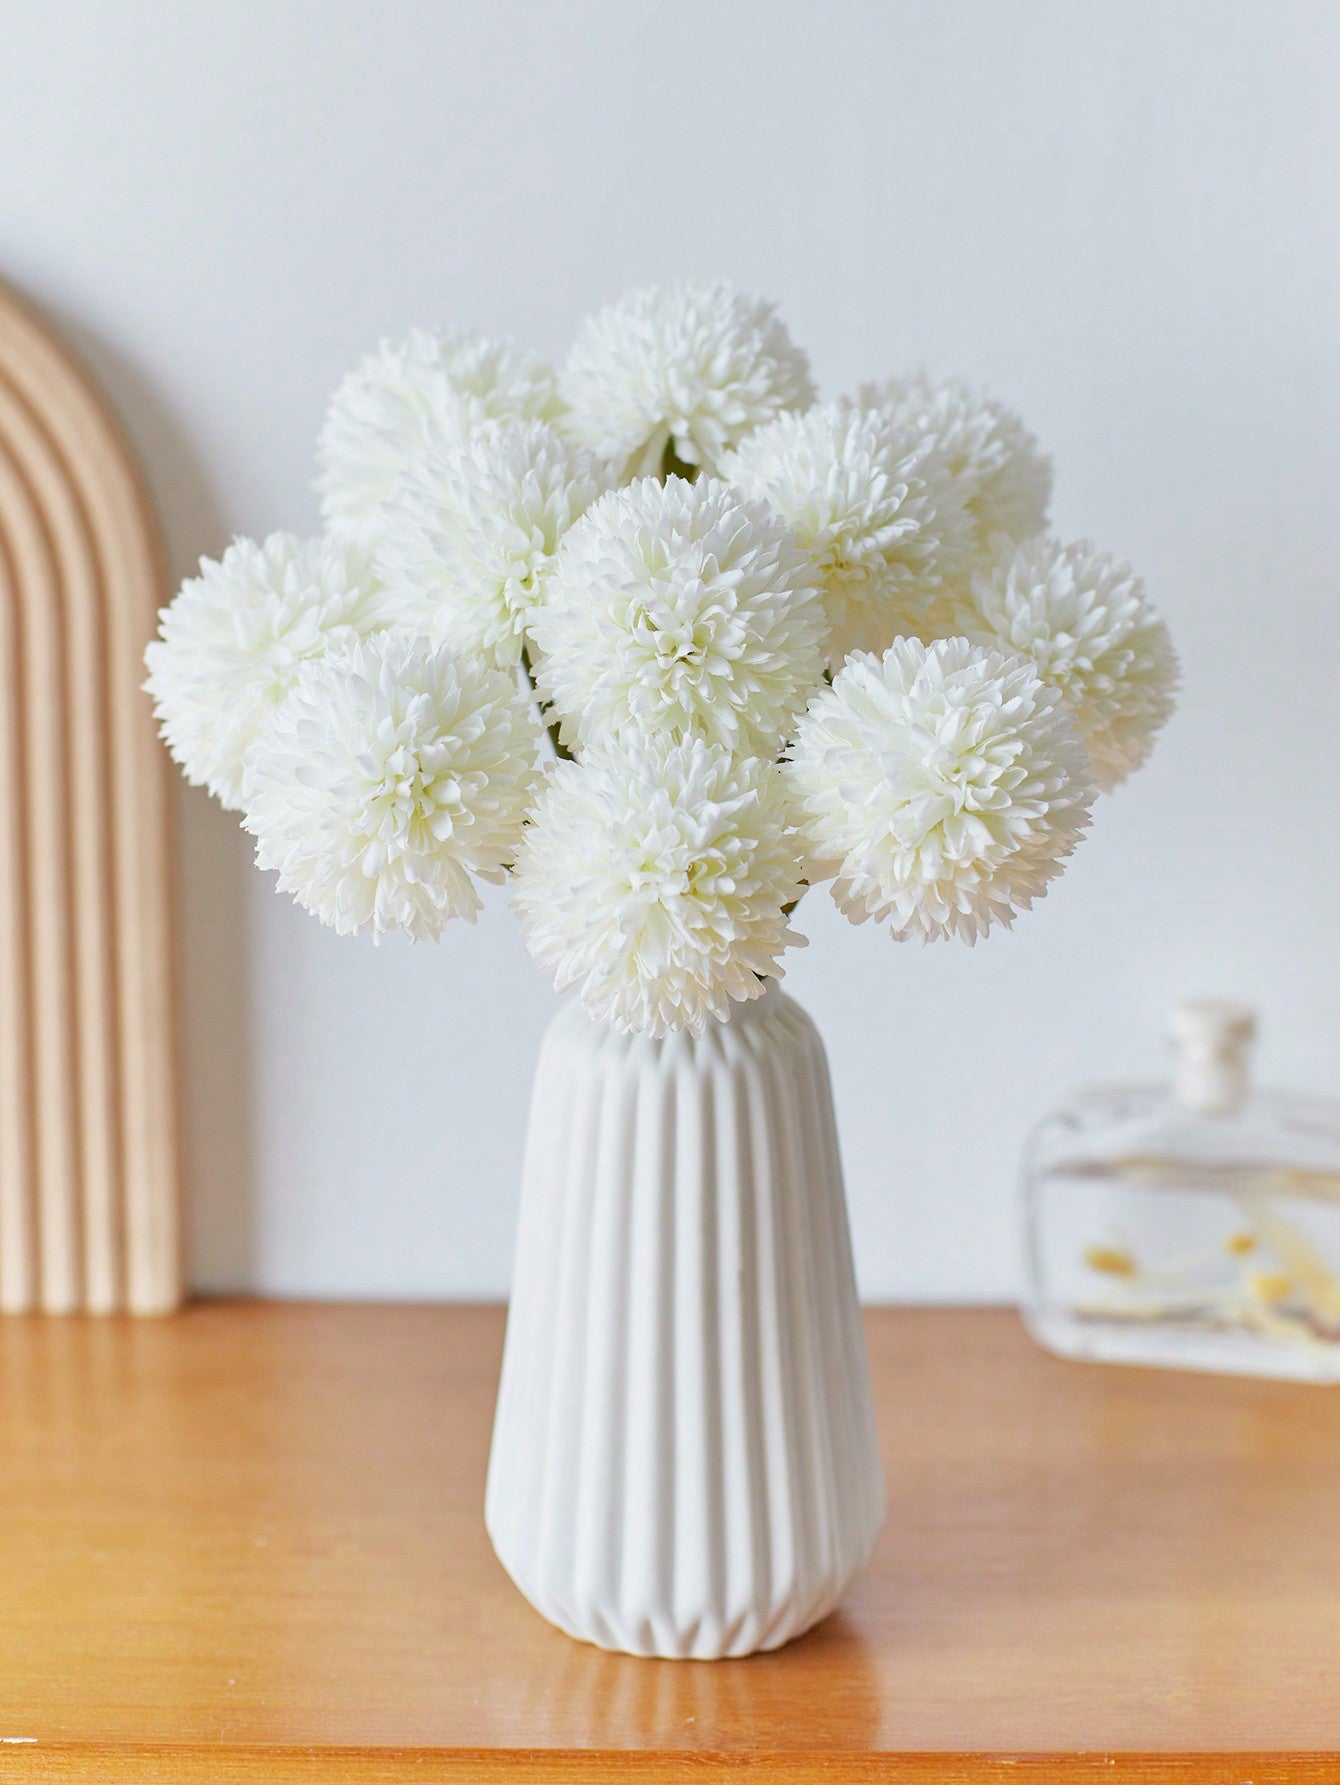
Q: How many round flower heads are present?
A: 11